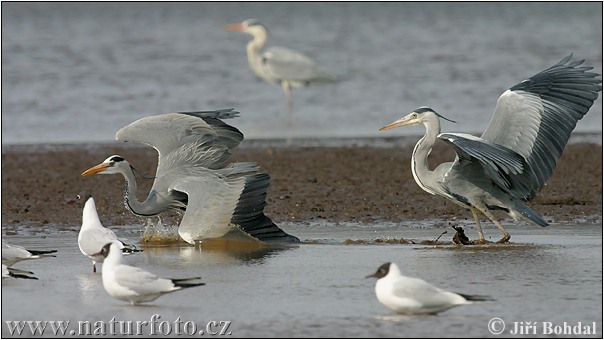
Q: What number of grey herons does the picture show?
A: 3